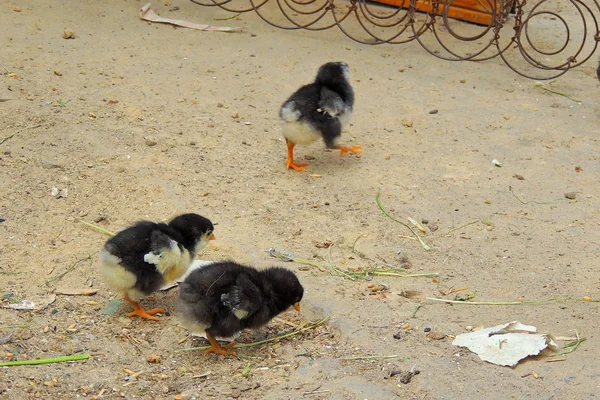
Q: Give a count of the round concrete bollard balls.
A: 0